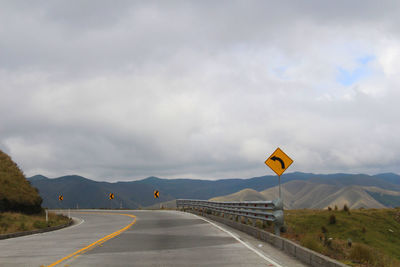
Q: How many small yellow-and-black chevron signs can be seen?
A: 3